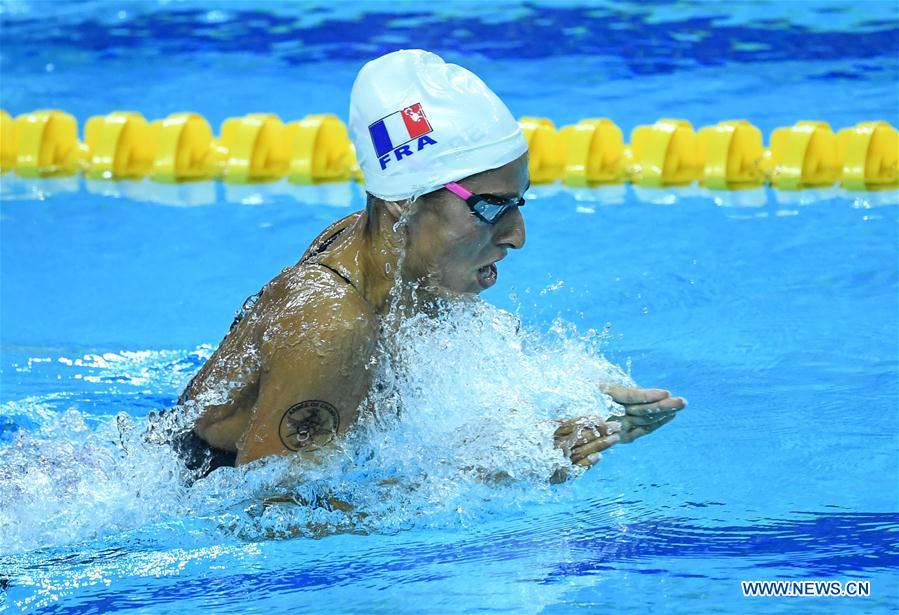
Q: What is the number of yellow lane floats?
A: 12